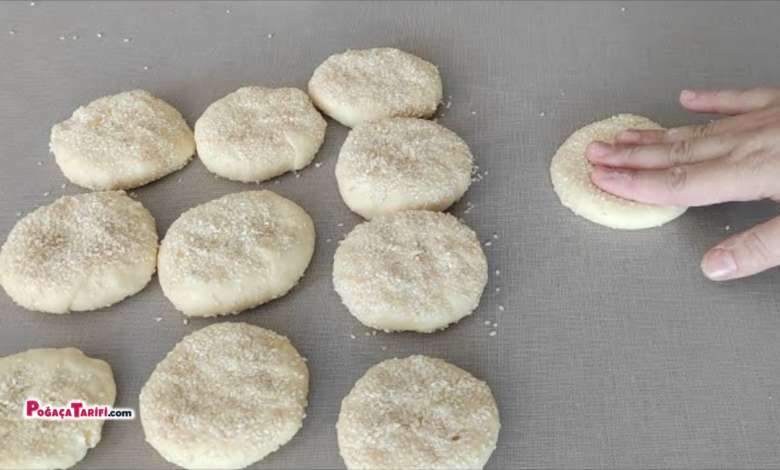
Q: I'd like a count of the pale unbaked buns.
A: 11